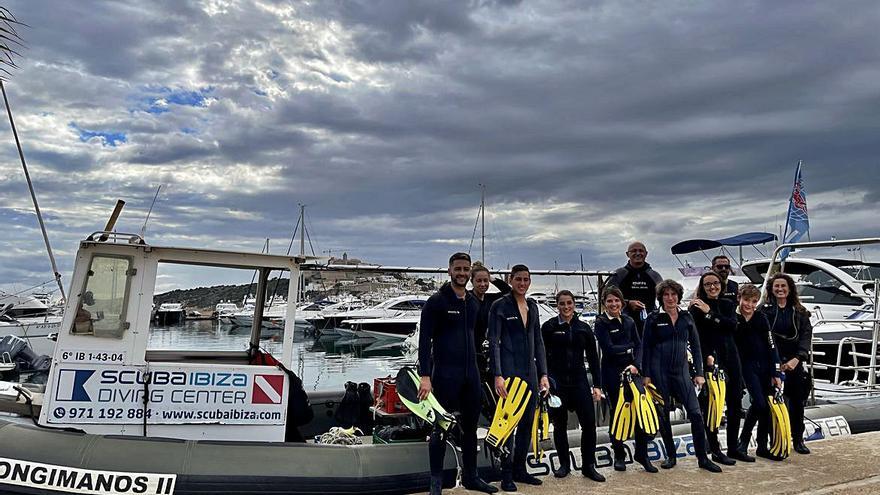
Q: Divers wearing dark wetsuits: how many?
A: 11